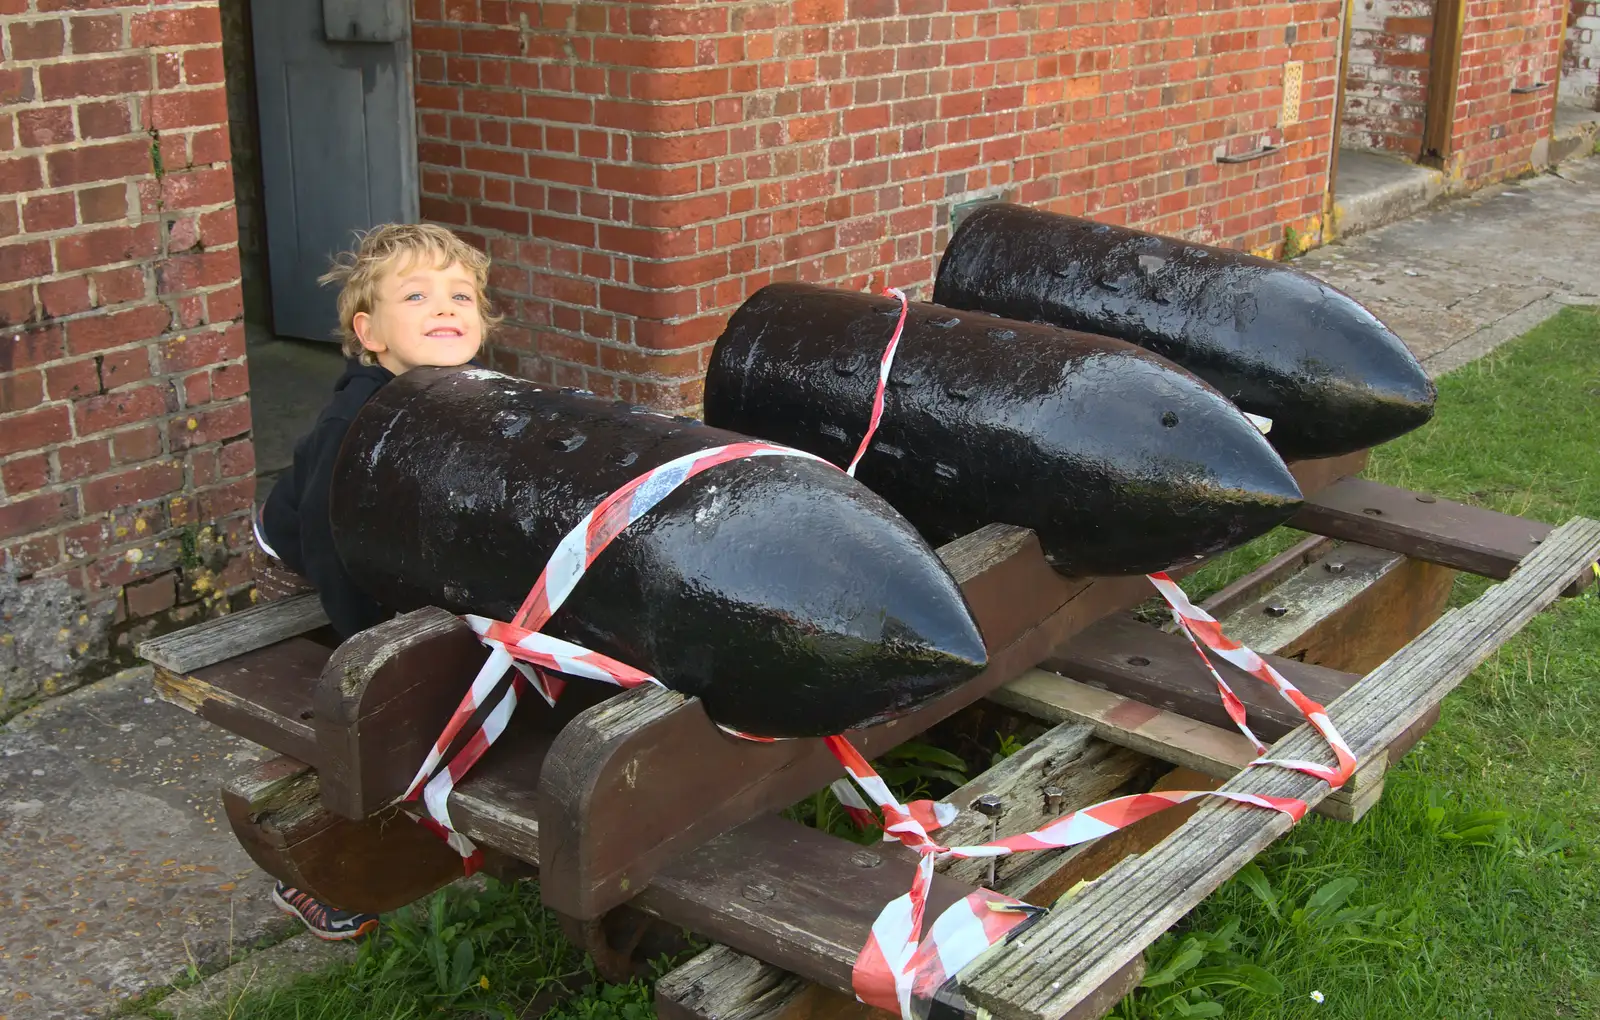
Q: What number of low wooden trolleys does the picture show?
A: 1